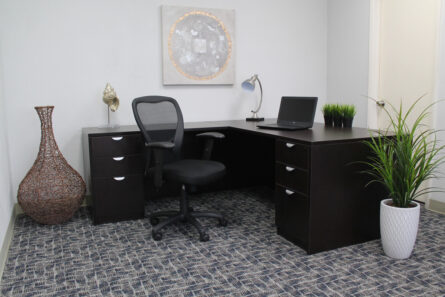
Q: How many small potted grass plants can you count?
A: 3